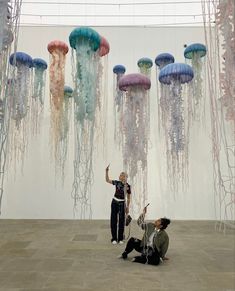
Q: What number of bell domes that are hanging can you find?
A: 12